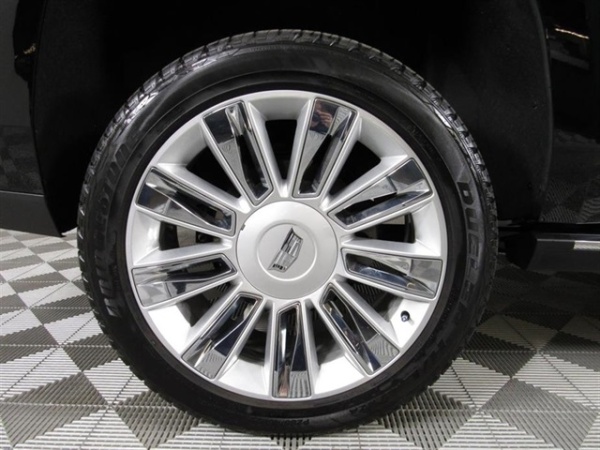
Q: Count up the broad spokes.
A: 9